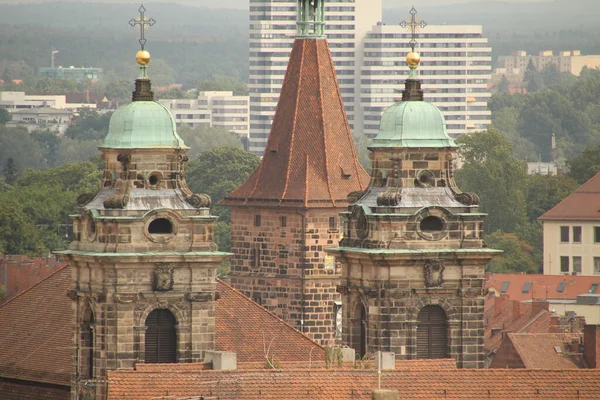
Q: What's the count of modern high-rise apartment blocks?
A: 2